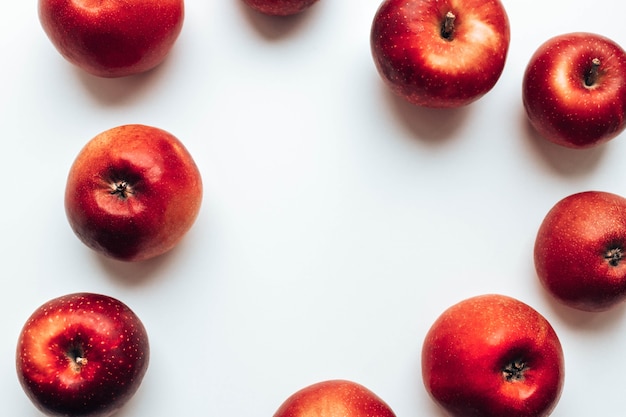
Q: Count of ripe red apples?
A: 9